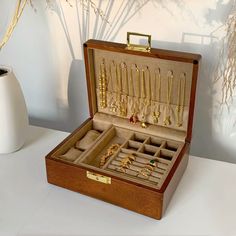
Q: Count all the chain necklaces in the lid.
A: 8